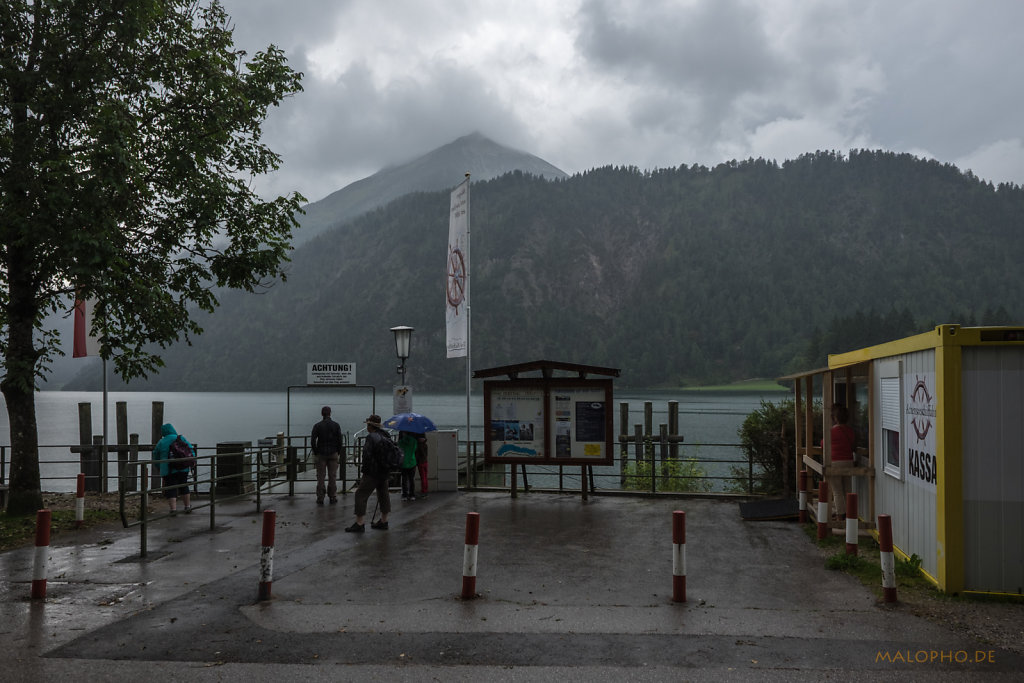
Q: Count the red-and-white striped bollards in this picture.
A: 9